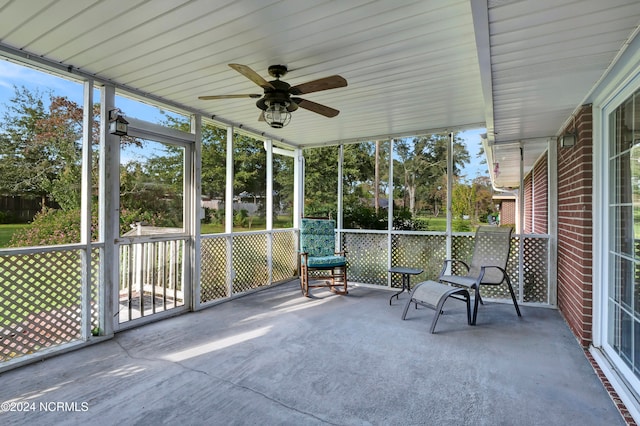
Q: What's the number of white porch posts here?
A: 11